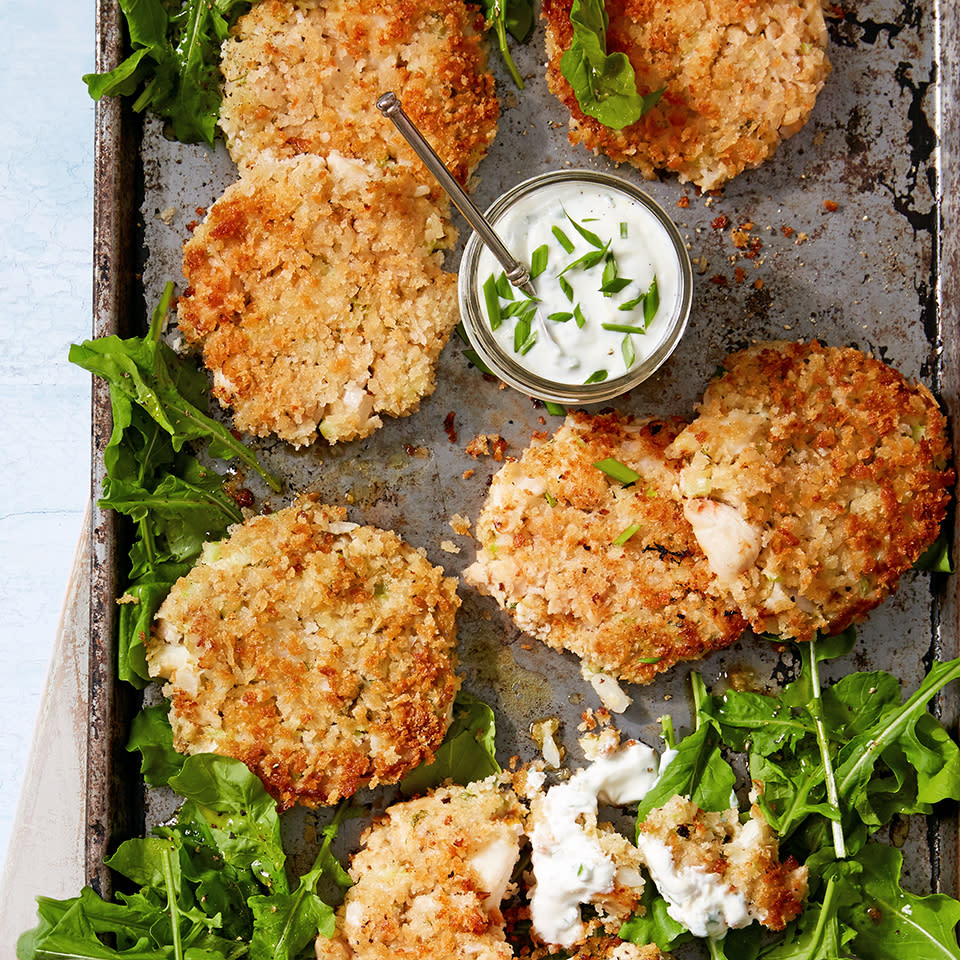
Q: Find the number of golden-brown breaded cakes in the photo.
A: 7